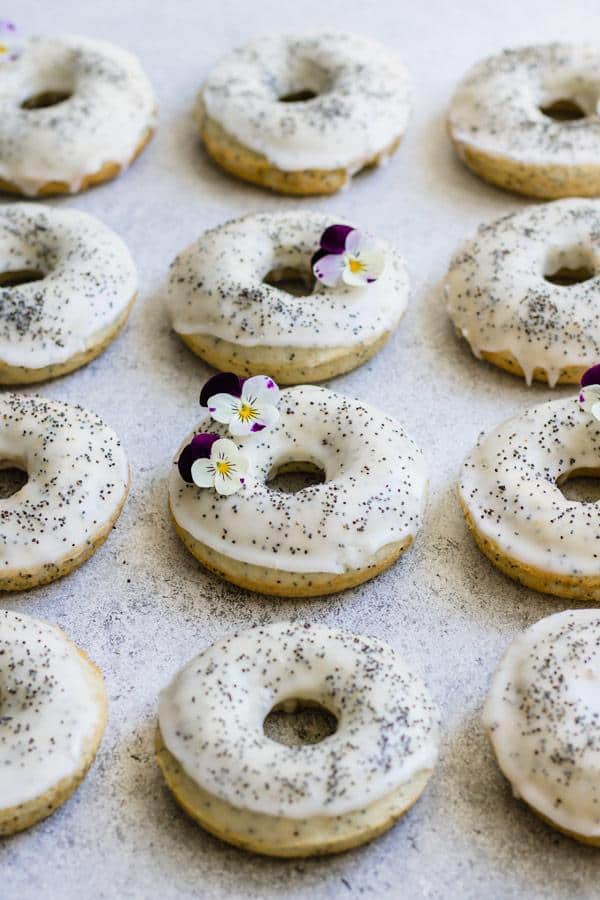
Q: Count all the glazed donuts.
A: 12